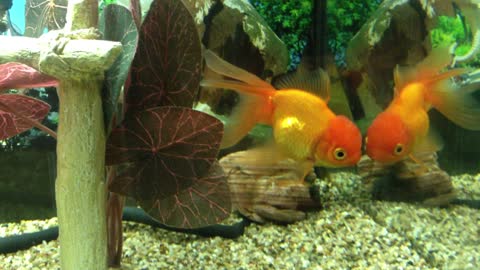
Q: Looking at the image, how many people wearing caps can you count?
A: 0